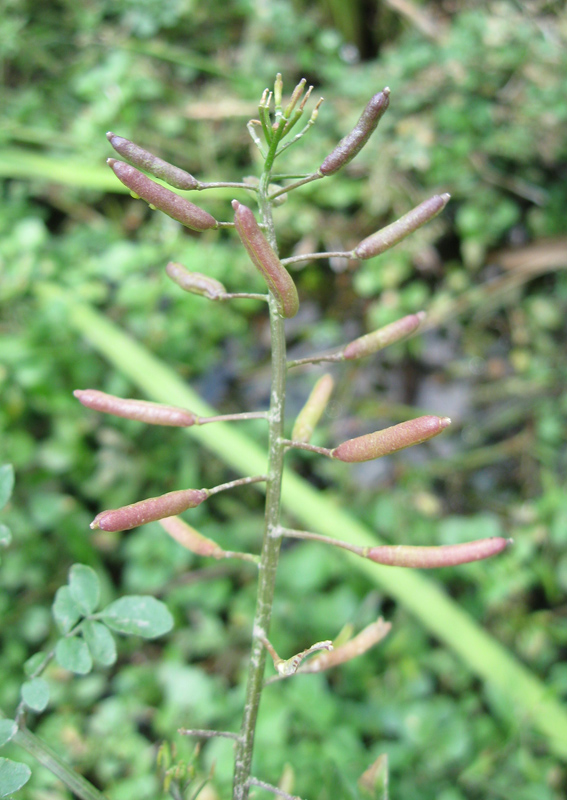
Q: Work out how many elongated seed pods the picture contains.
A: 14